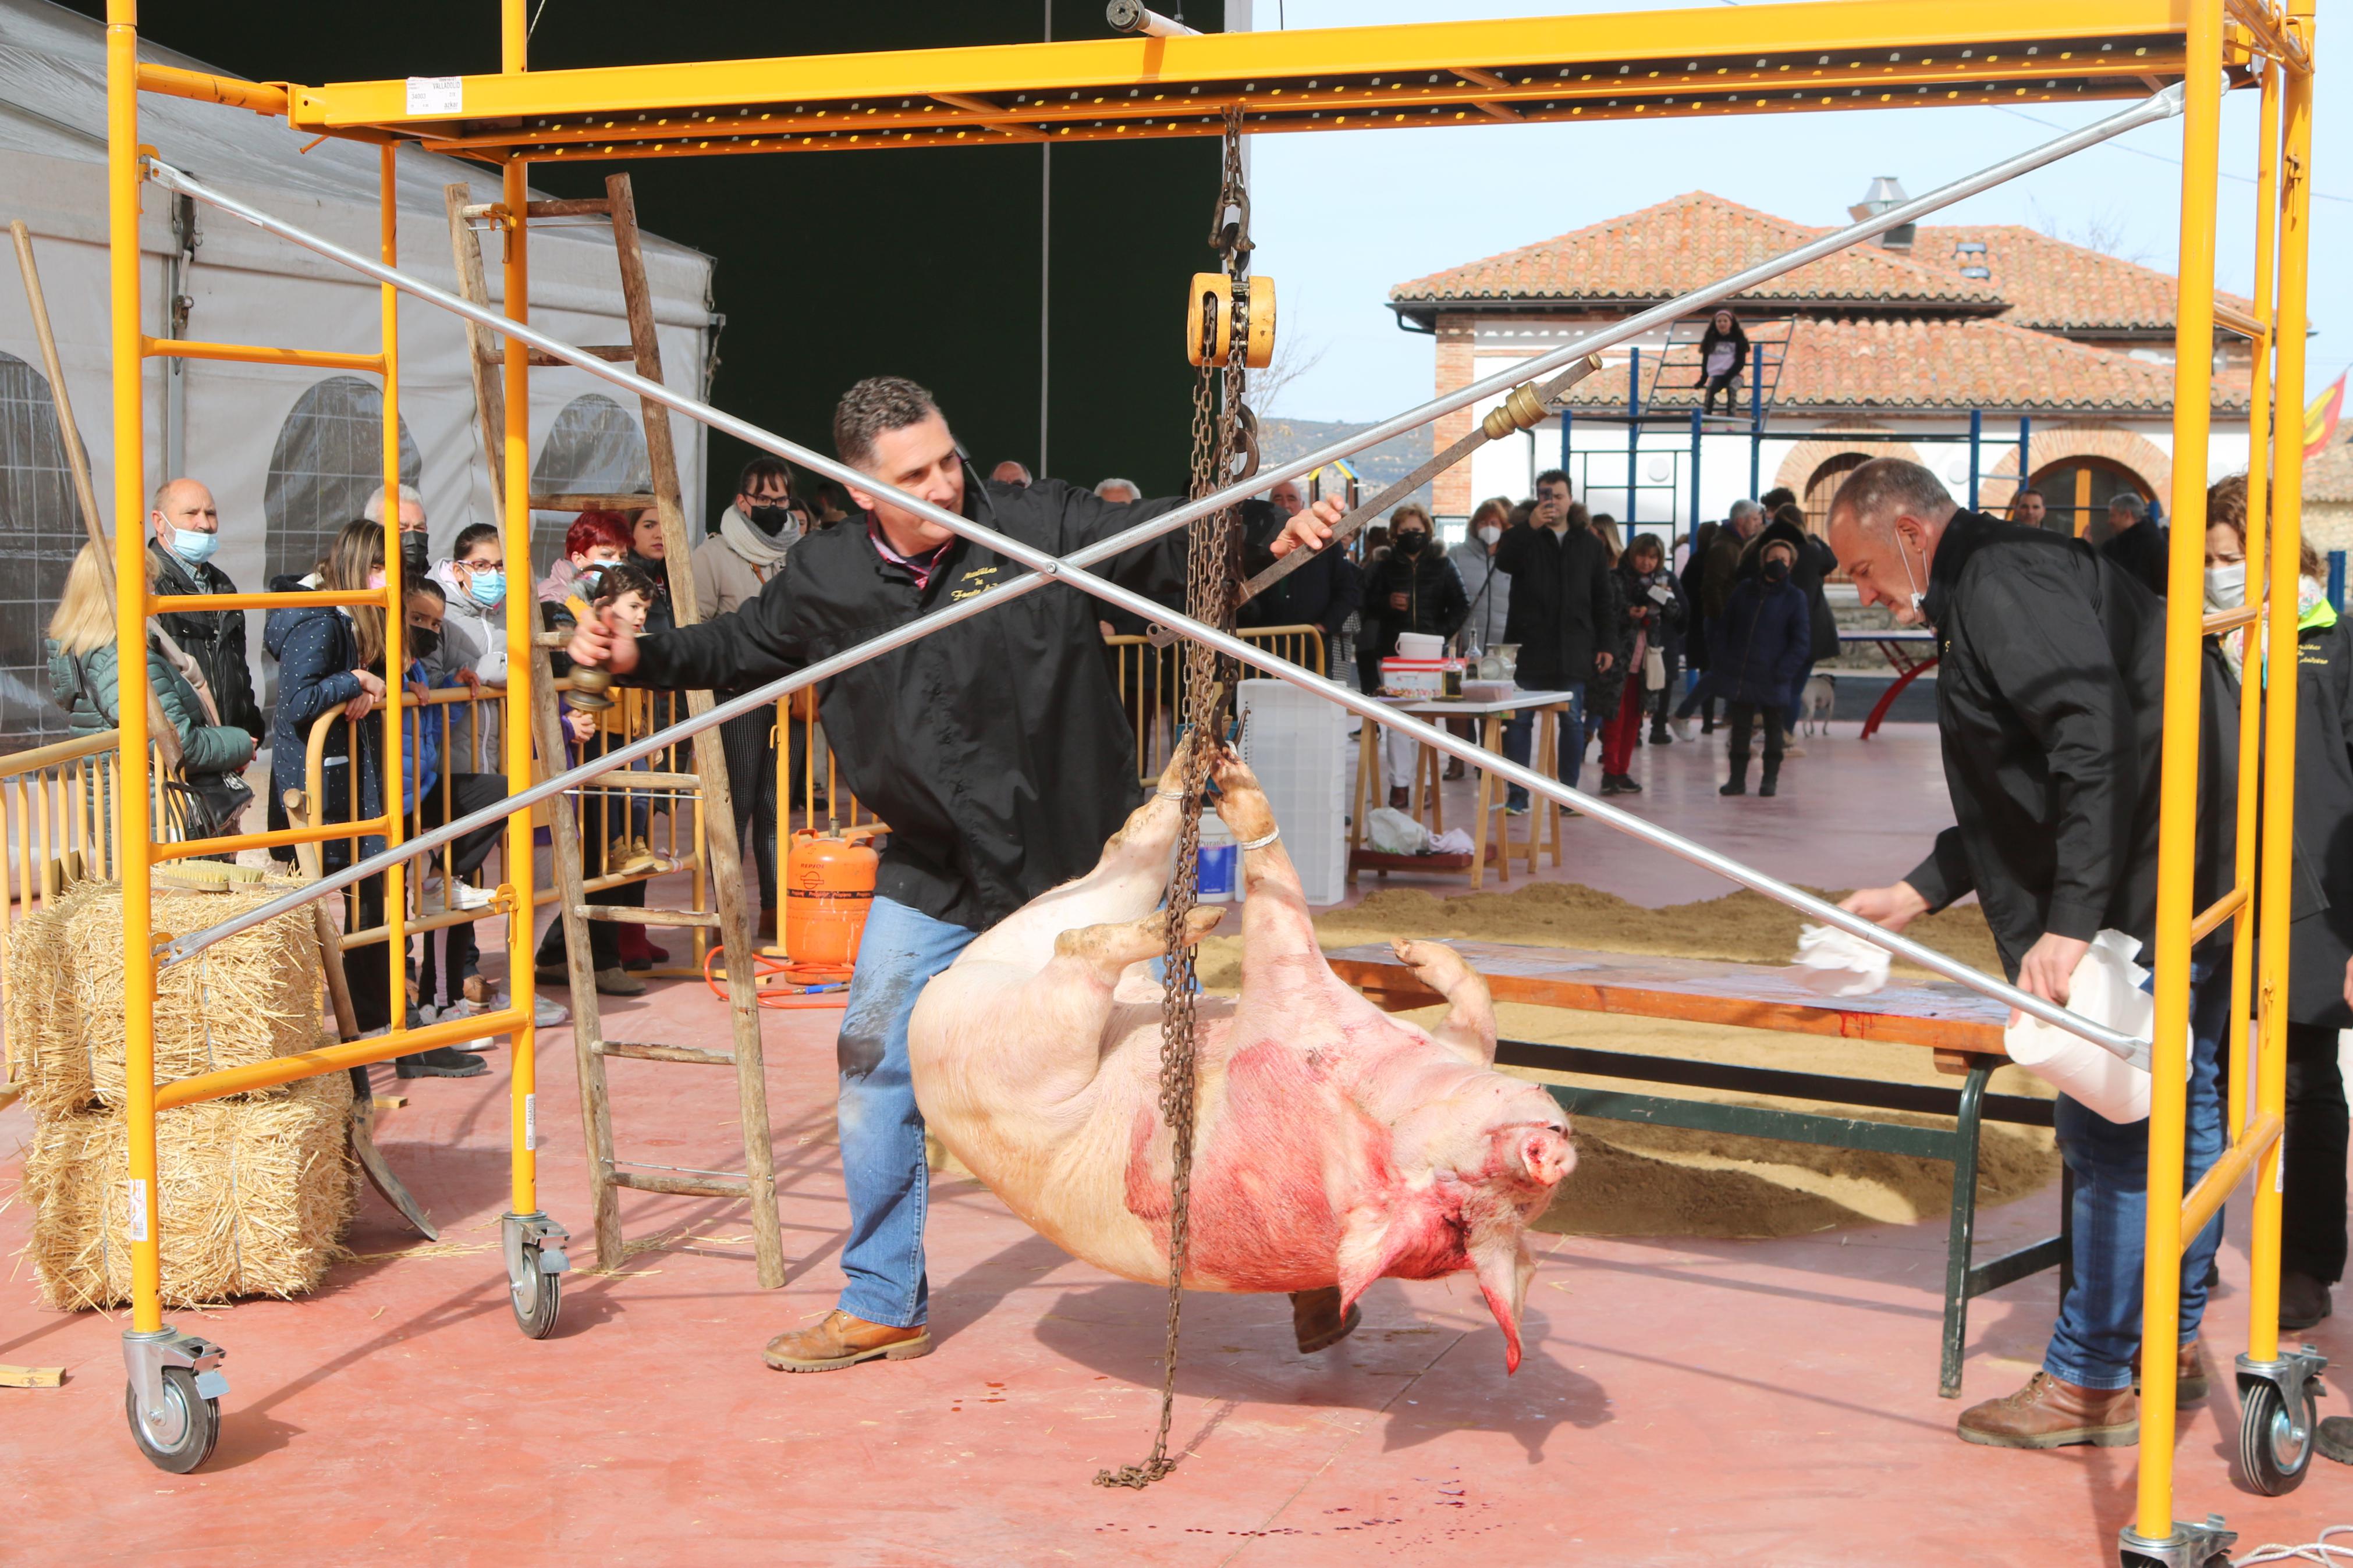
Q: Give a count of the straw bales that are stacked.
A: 2